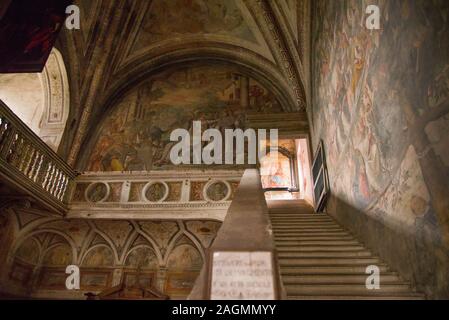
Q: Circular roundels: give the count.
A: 3